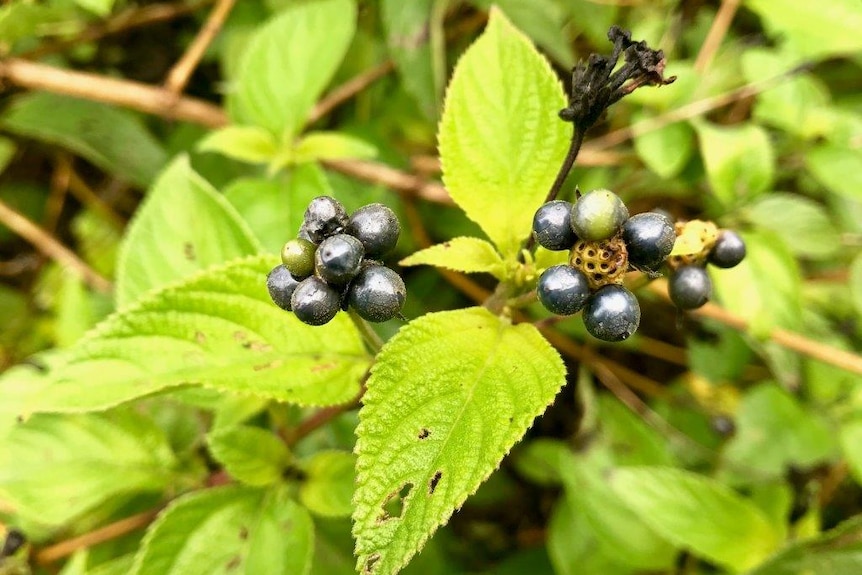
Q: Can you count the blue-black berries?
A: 12